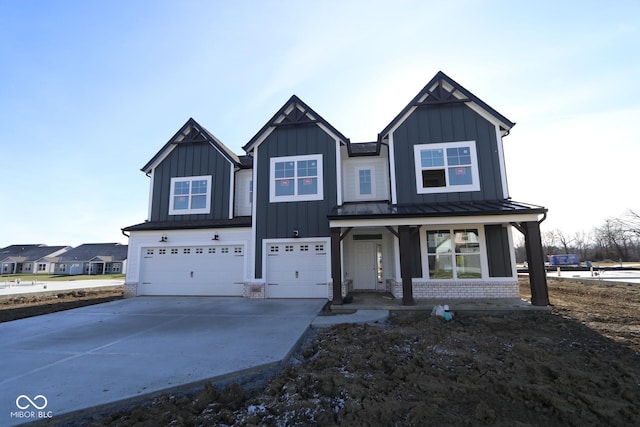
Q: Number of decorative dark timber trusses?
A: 3